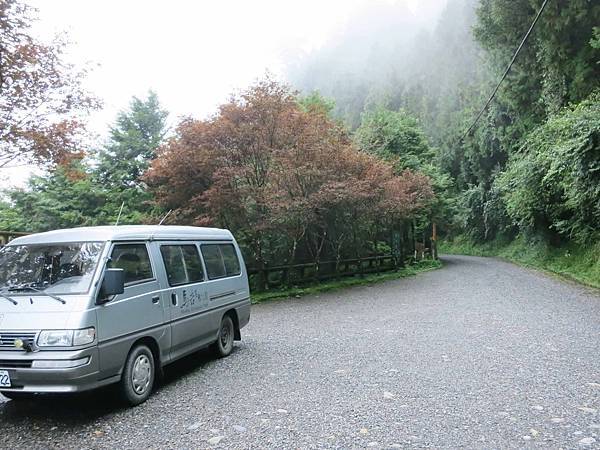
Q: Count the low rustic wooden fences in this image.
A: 1